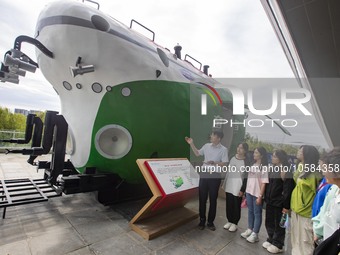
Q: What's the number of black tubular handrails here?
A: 3